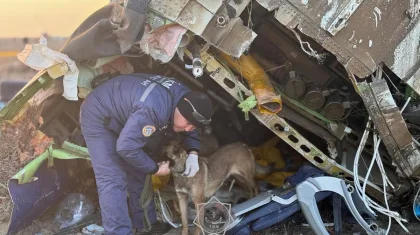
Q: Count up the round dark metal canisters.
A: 3